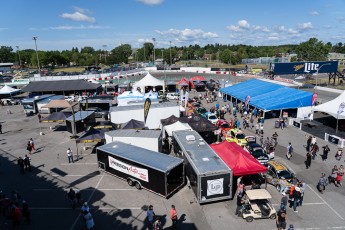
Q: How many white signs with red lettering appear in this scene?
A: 1